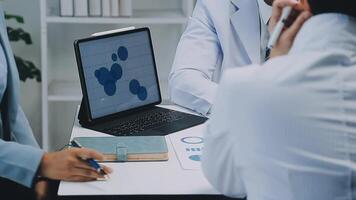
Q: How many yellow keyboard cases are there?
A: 0